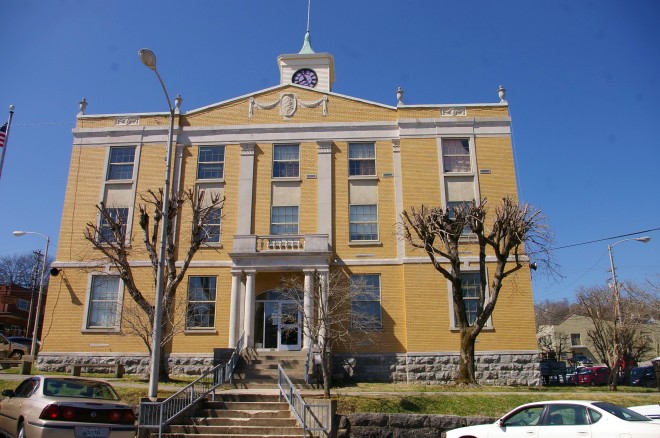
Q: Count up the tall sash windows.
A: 14